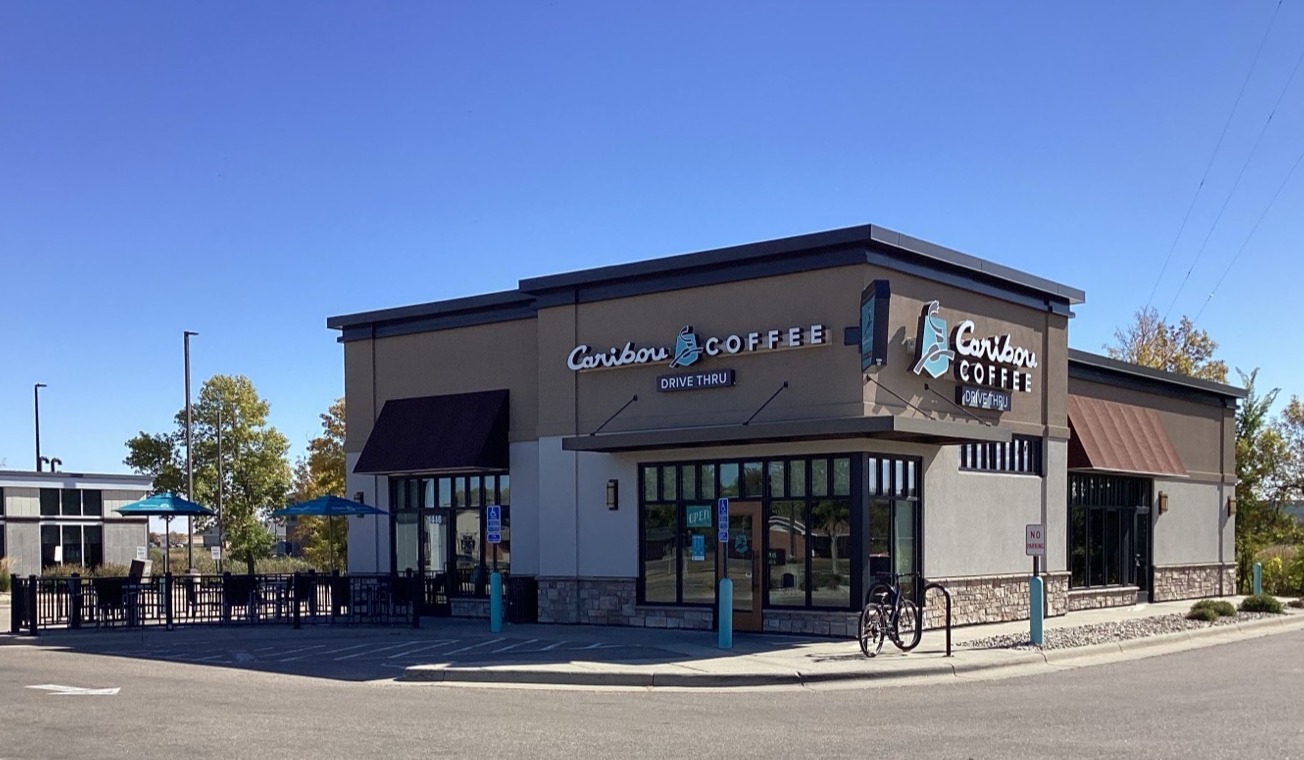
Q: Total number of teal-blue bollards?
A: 4